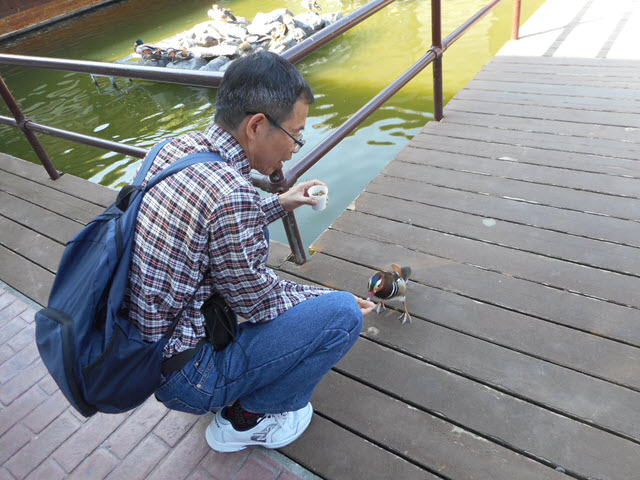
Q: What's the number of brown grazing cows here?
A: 0